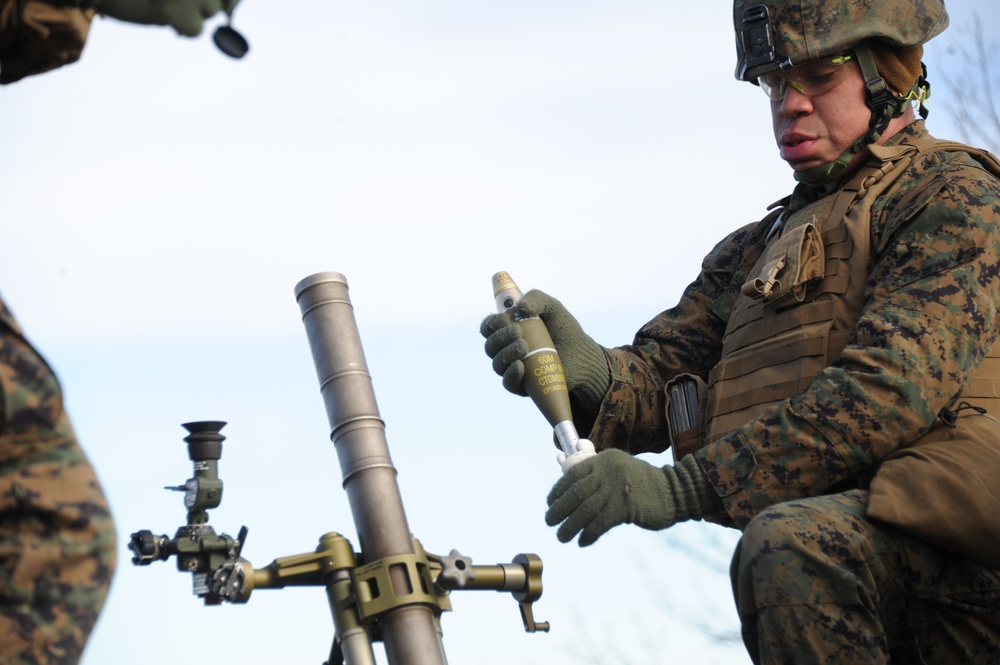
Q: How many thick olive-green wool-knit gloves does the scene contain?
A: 3